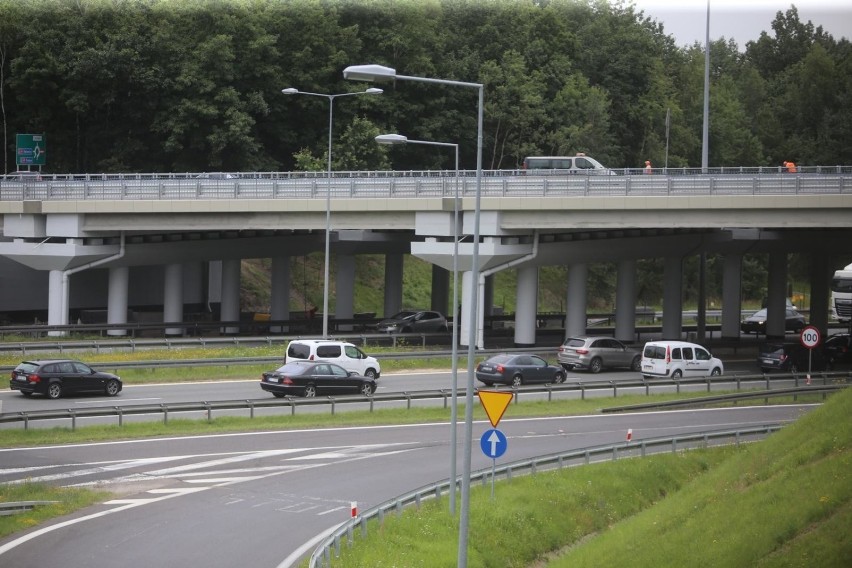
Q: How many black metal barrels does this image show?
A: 0